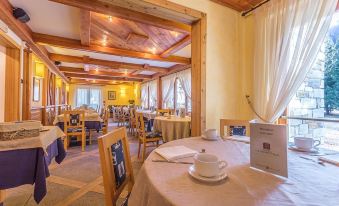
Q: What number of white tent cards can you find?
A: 1